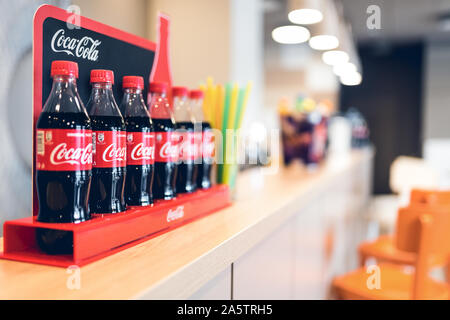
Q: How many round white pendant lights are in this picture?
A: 6